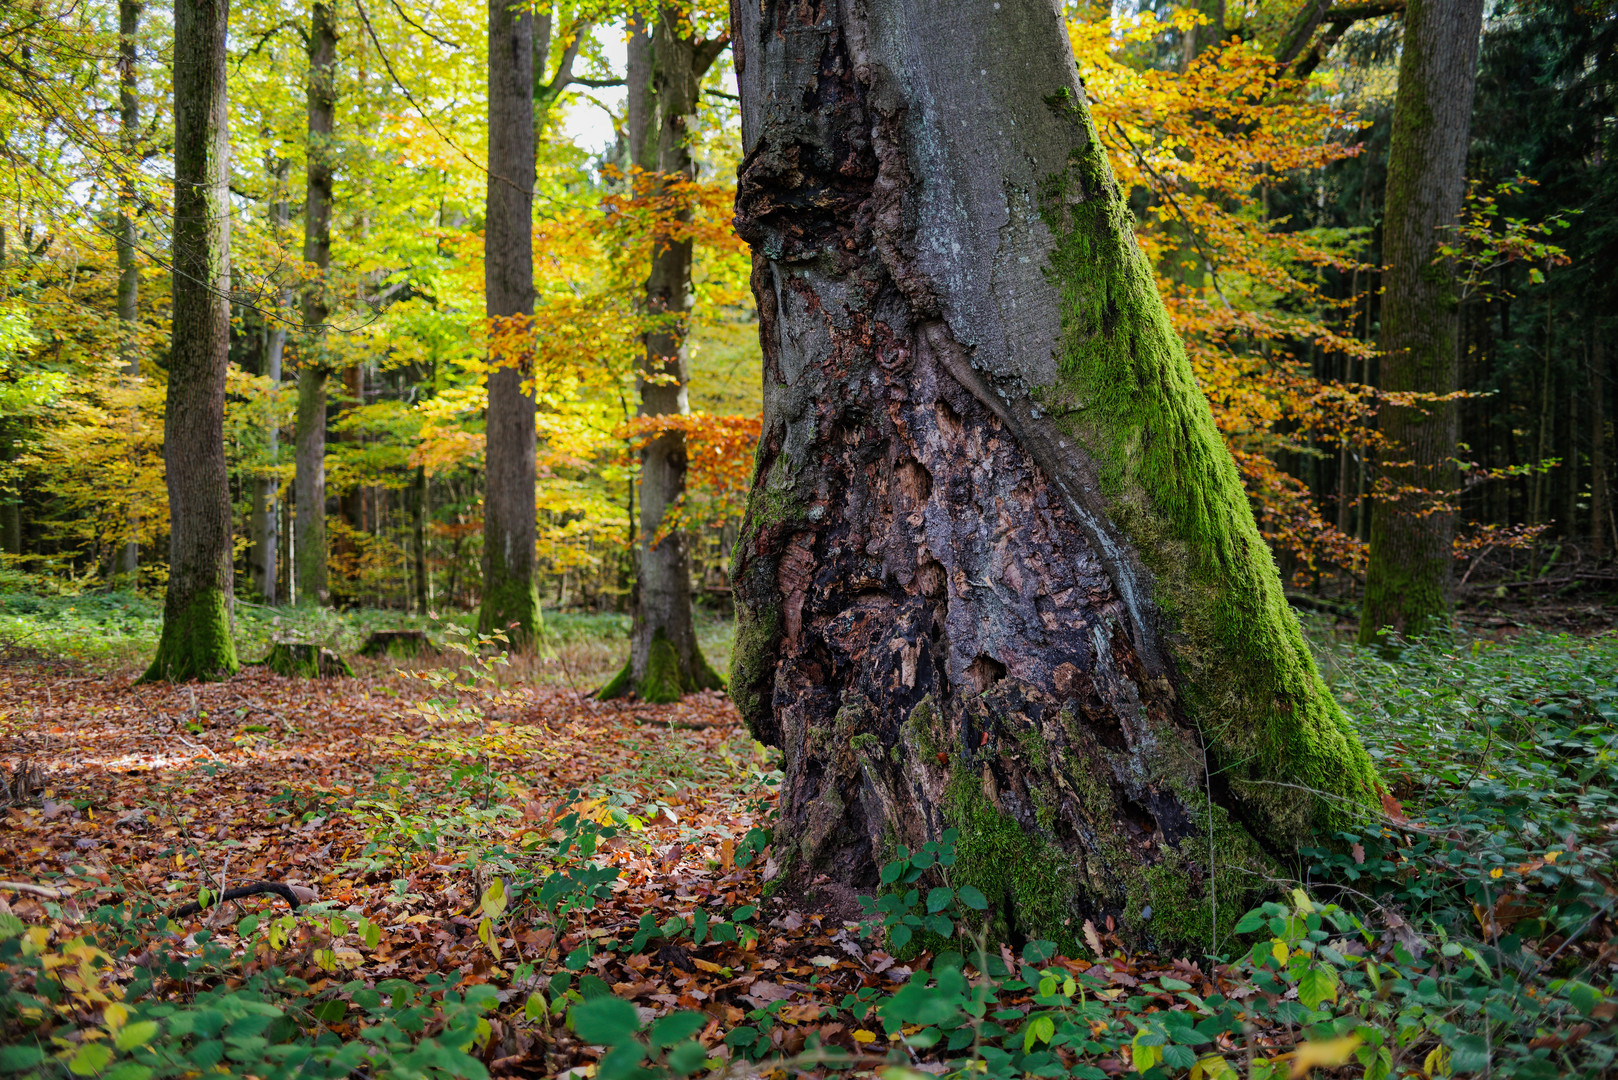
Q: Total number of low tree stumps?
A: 2